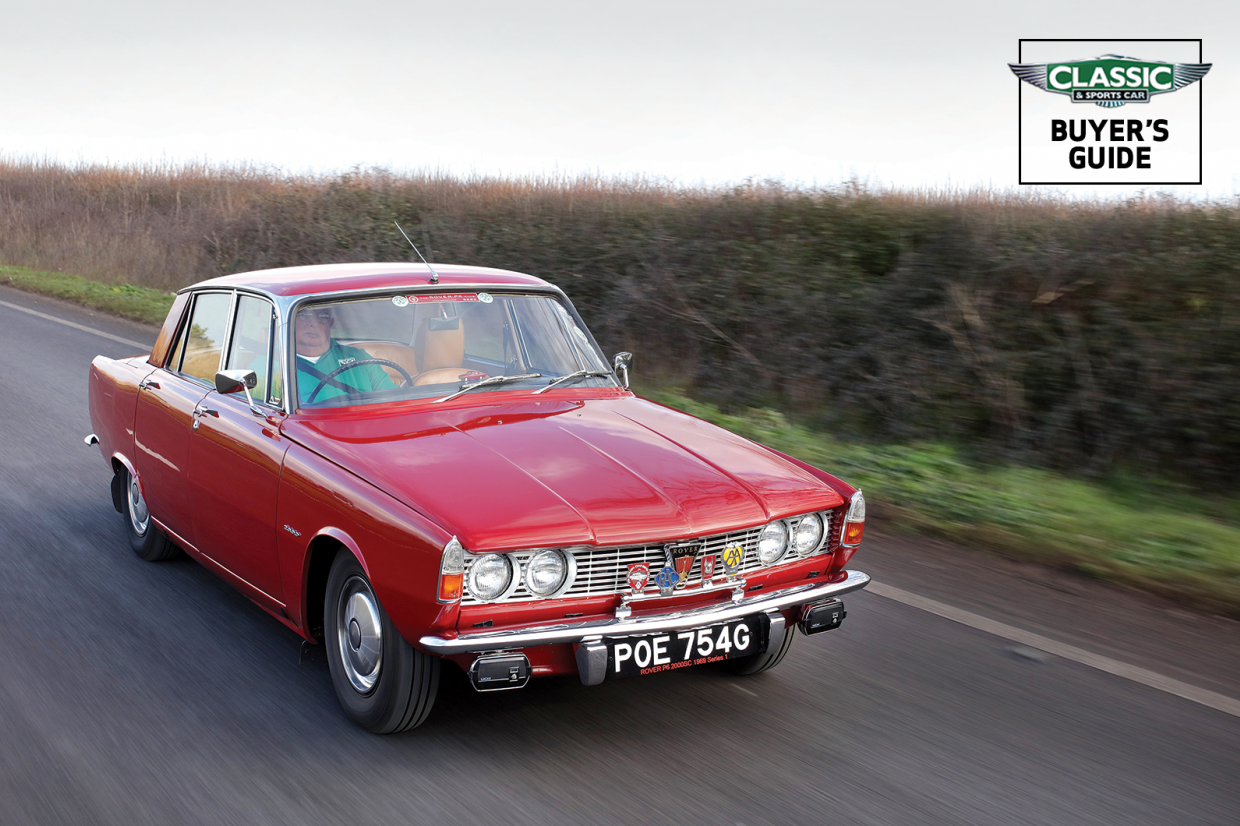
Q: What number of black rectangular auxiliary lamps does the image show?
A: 2